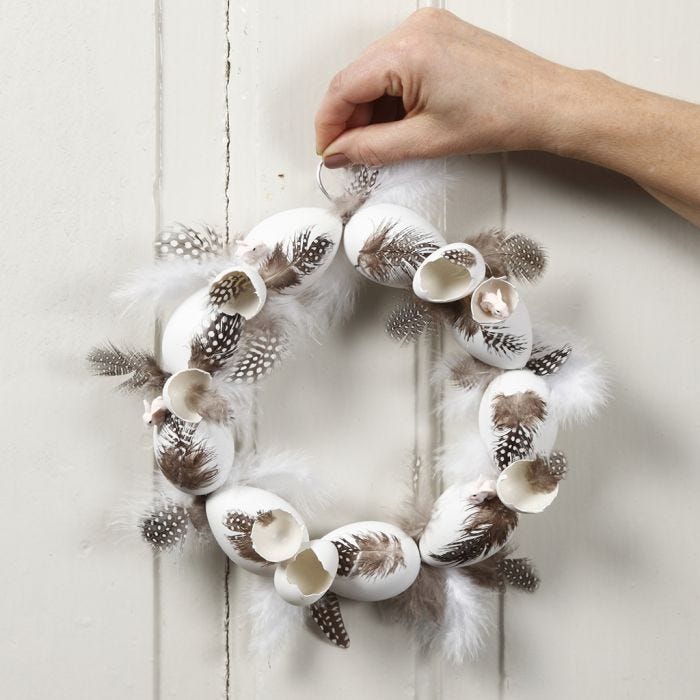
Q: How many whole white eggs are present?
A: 9